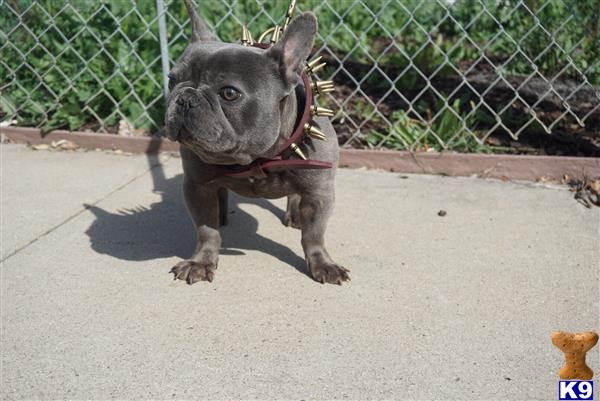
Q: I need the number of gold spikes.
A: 15